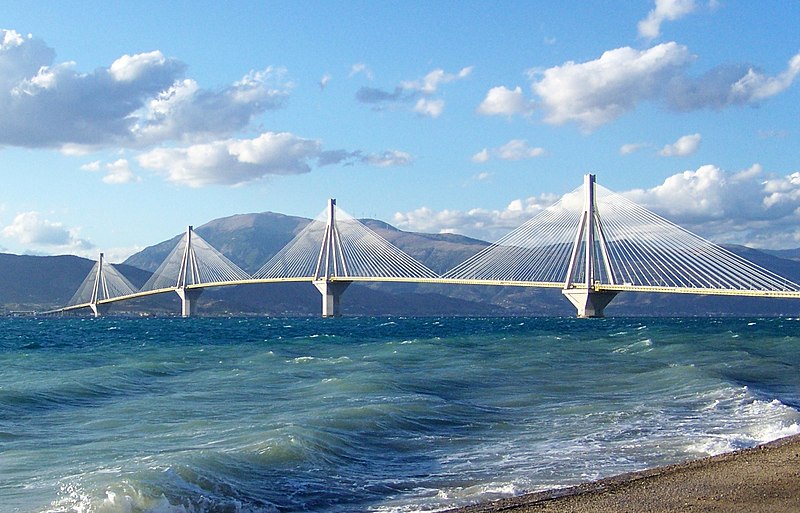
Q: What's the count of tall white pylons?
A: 4